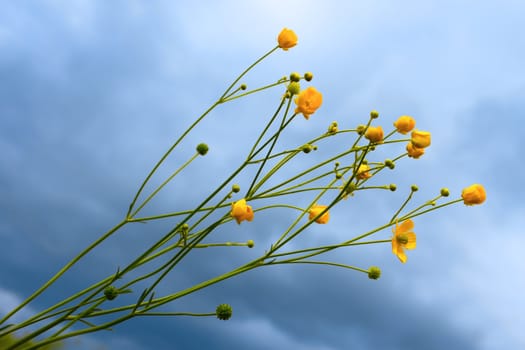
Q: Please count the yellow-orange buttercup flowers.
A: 11